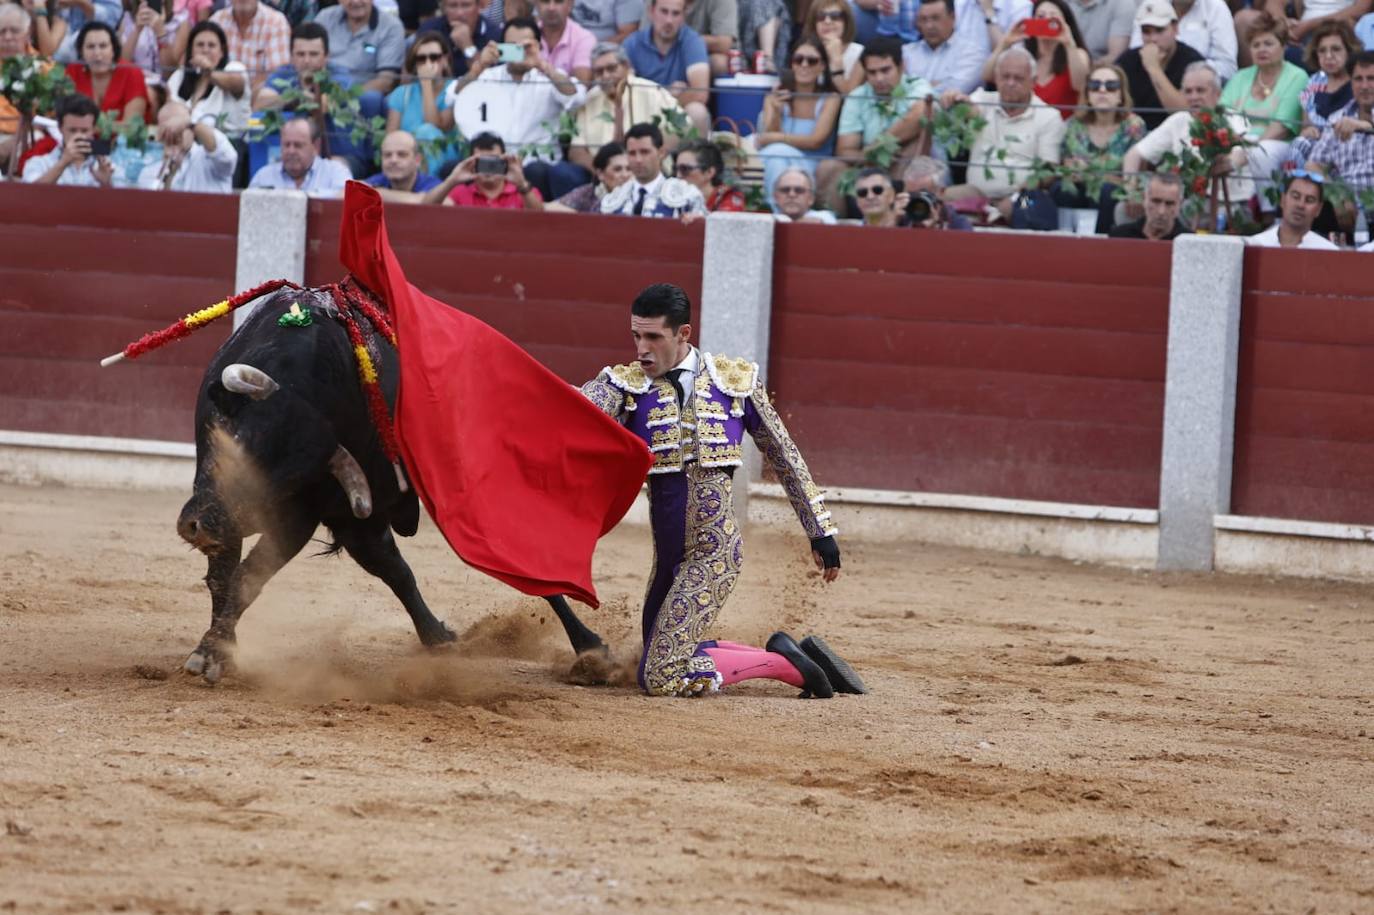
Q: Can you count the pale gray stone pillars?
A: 3